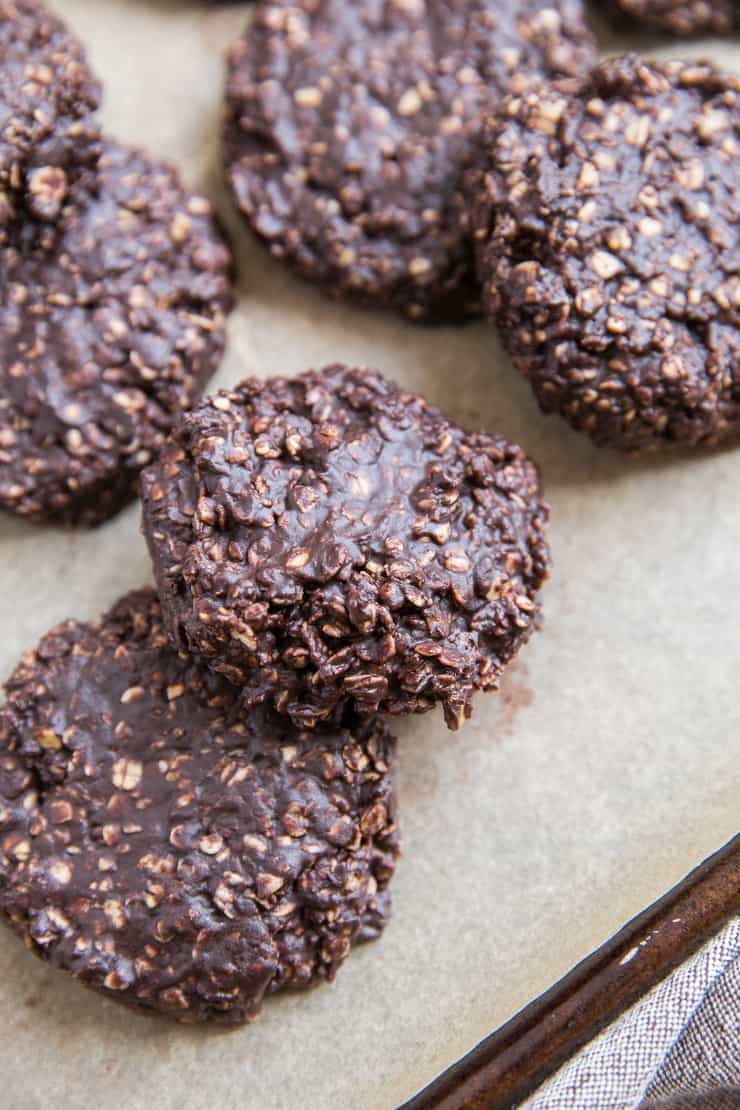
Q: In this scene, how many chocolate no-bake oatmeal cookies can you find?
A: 7